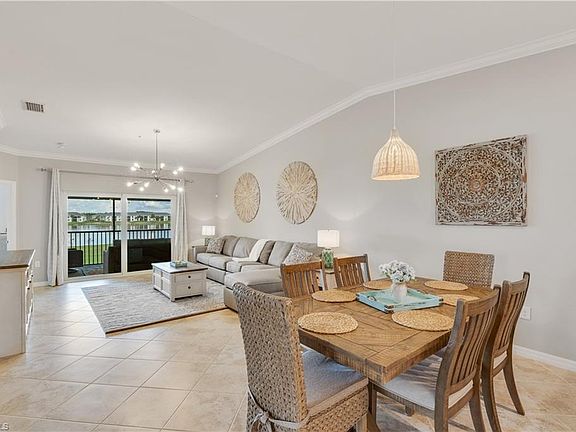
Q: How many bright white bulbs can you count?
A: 12